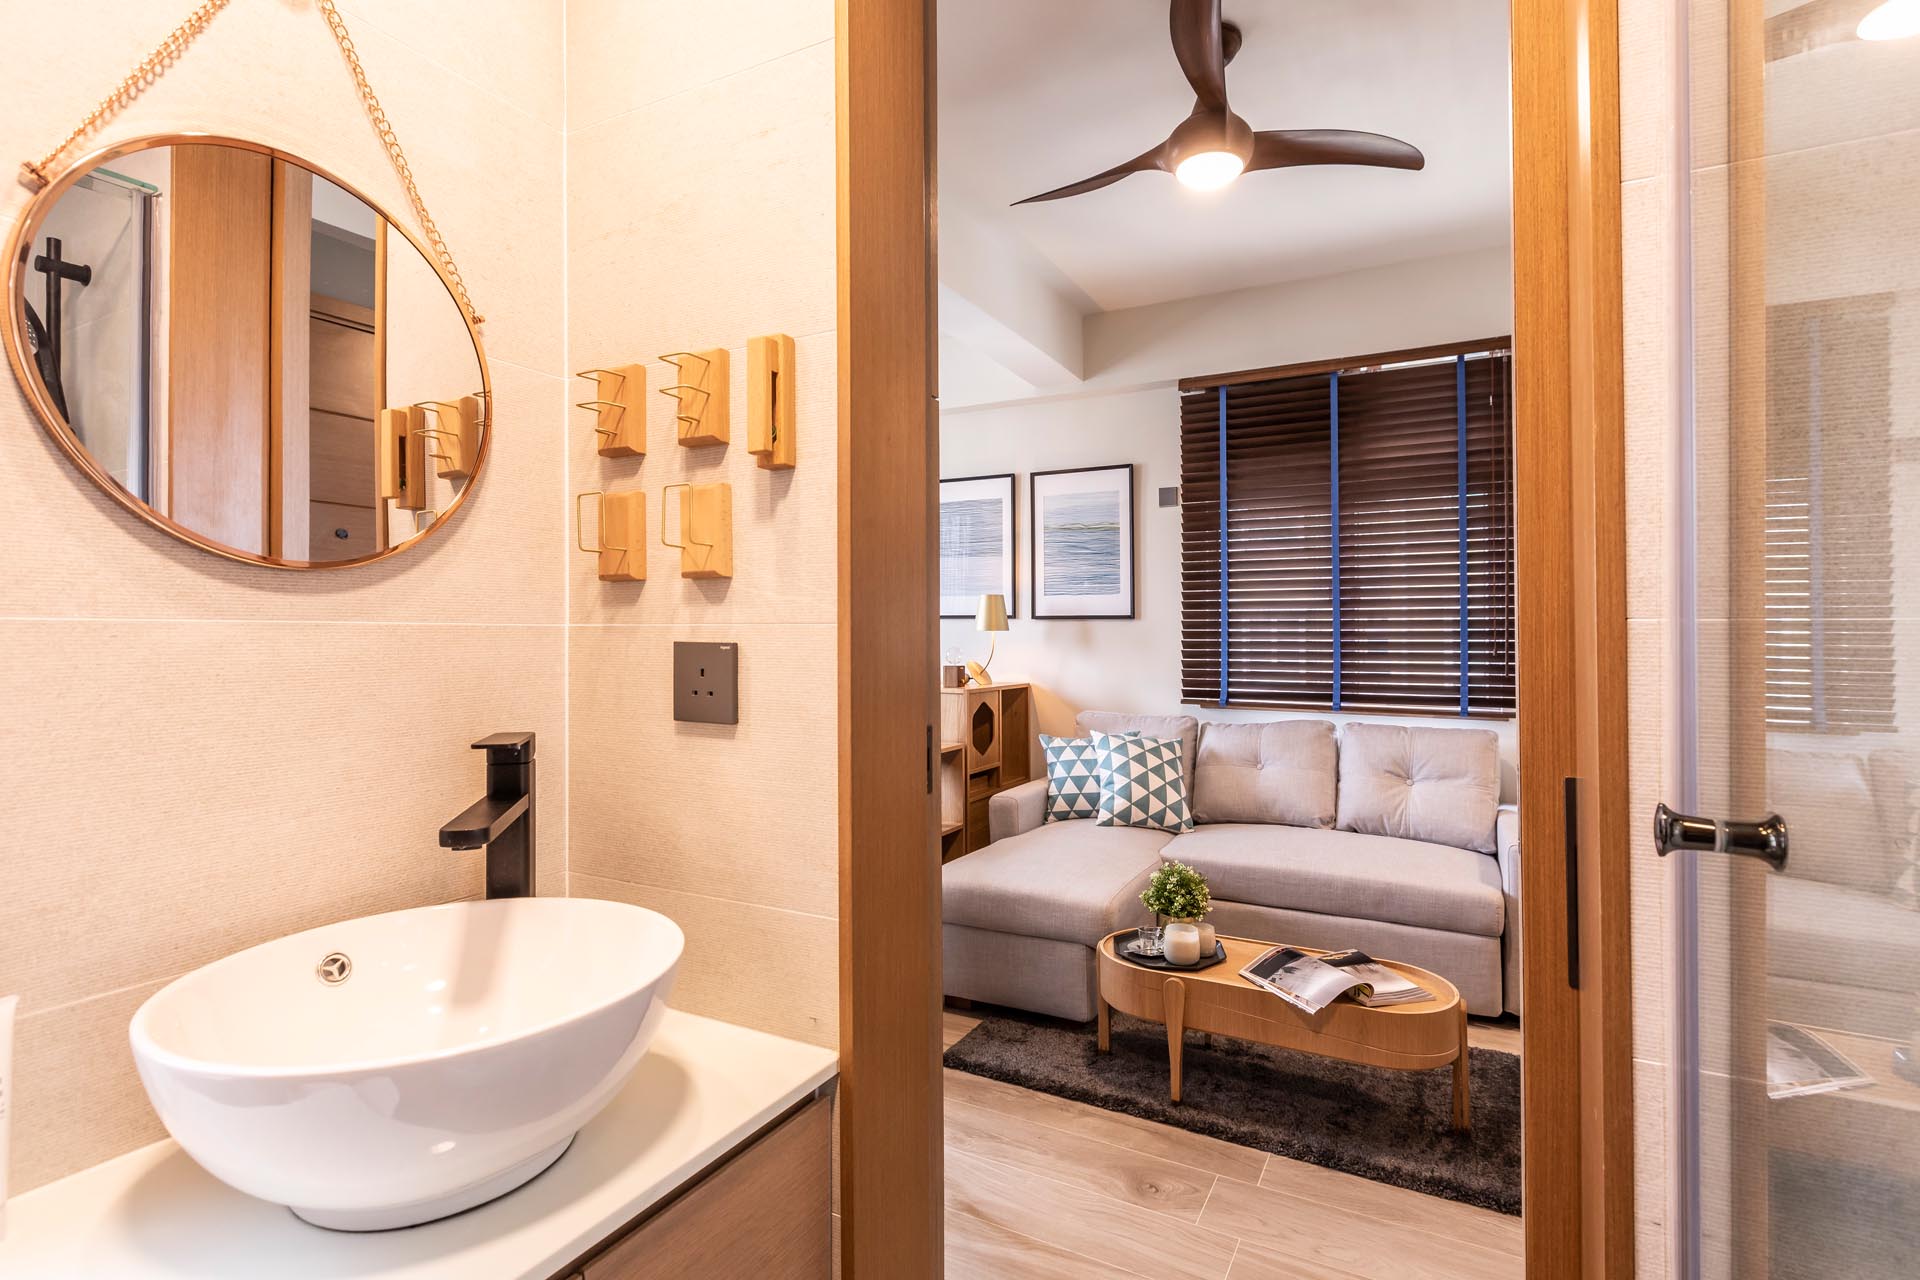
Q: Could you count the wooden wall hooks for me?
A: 5